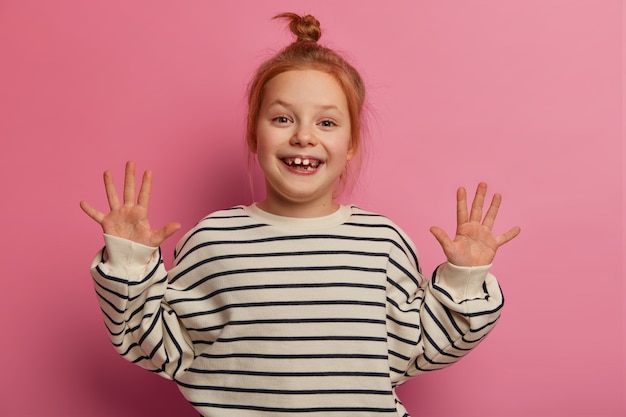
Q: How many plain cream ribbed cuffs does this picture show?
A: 2